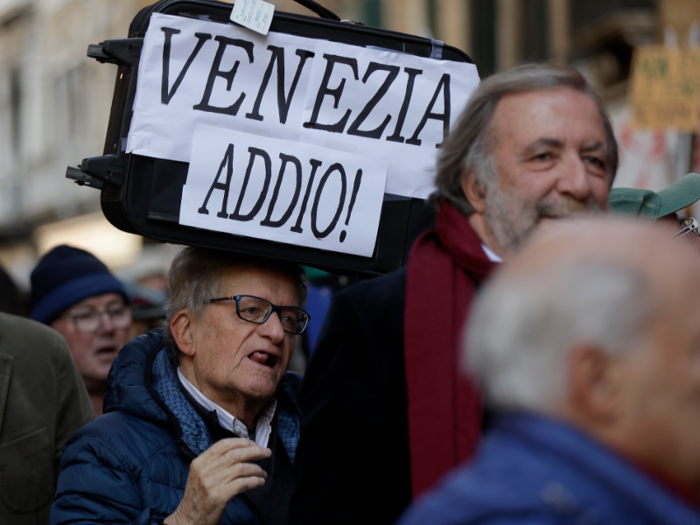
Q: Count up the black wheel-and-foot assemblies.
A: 2